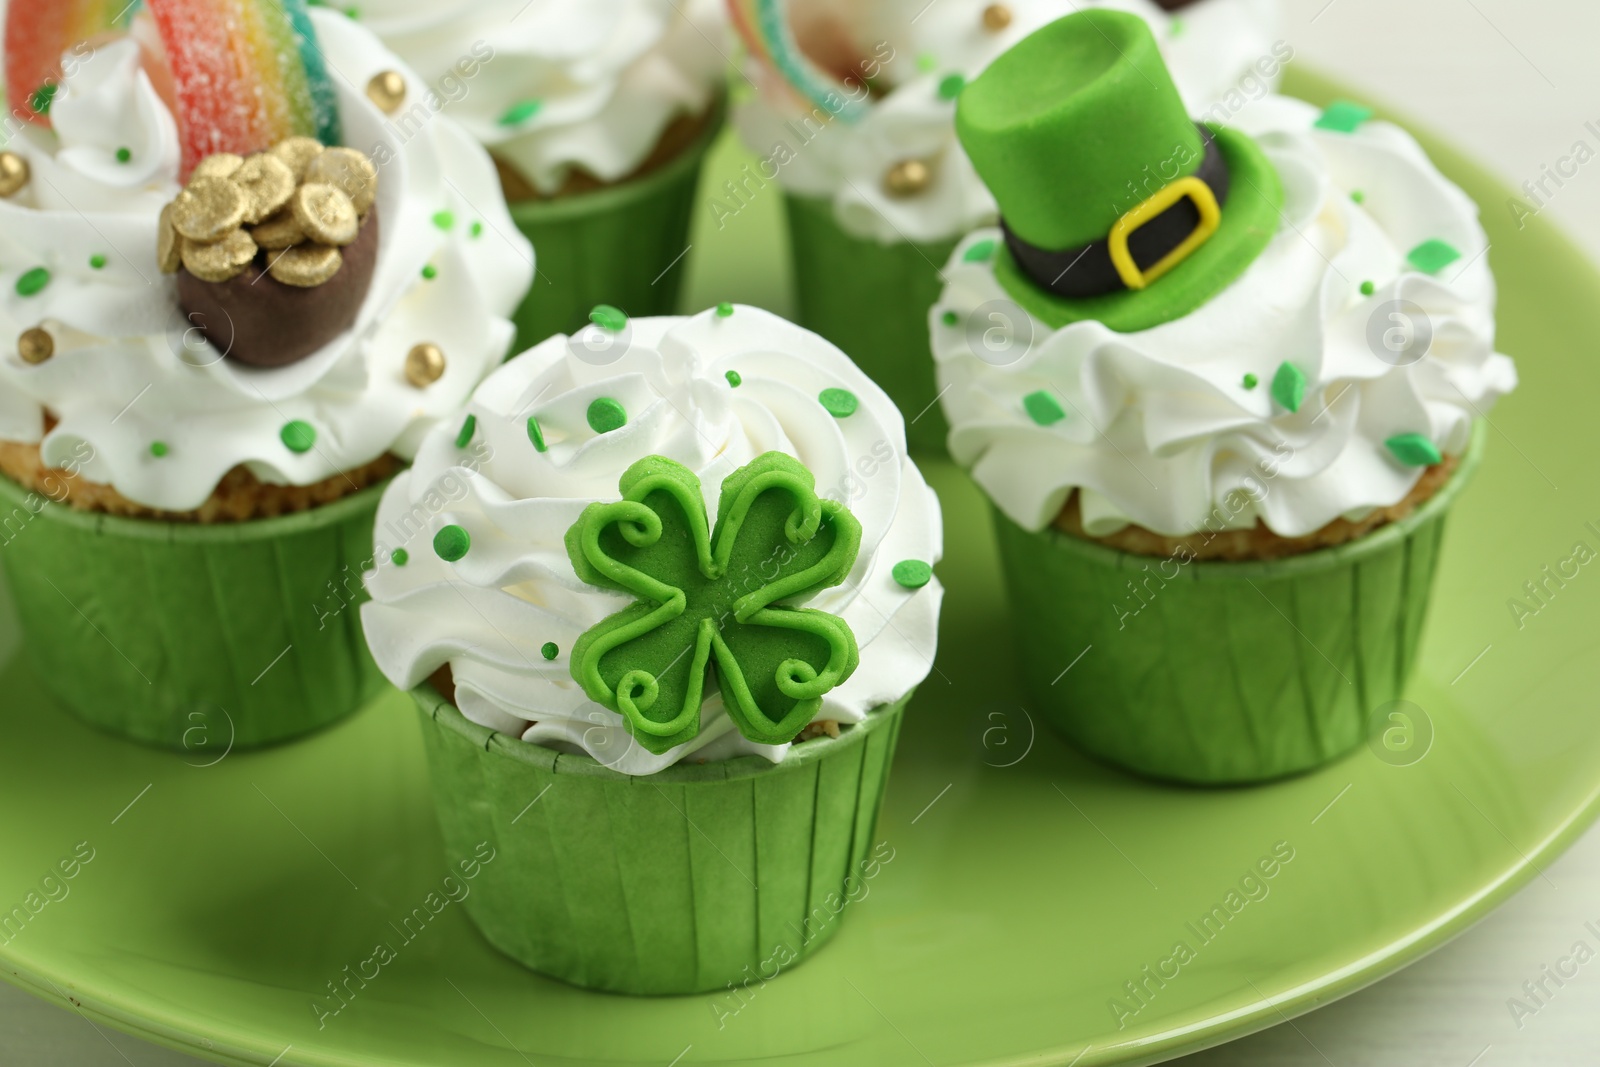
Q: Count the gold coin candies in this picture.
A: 10